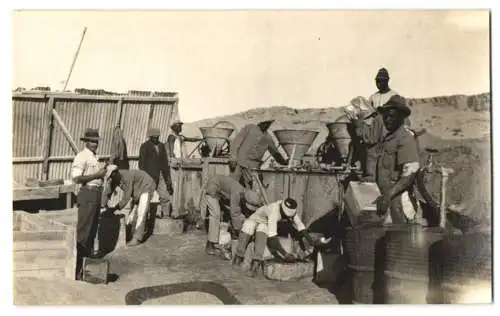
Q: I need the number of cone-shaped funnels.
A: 3